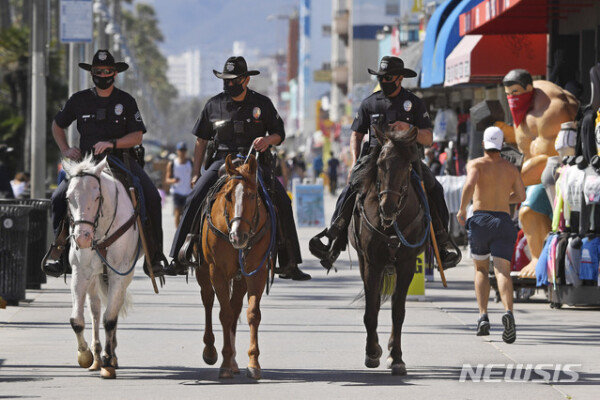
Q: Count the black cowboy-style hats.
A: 3